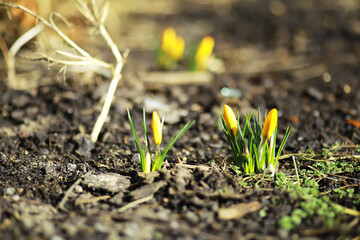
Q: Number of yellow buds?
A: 6